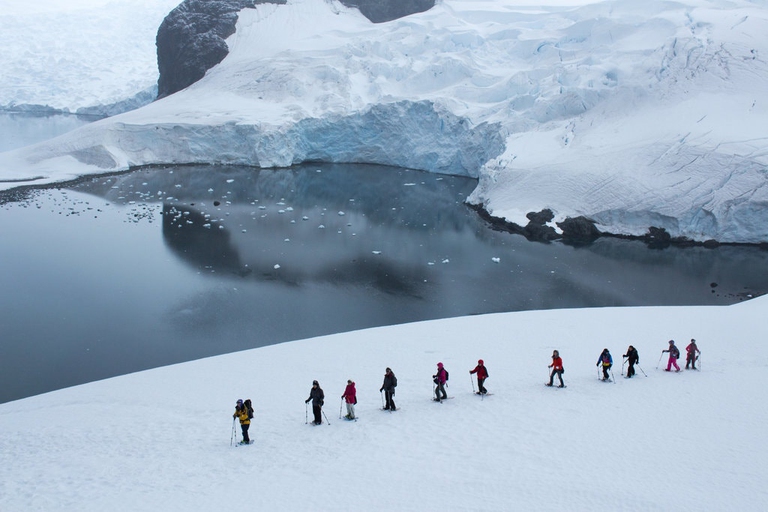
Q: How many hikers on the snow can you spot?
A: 11